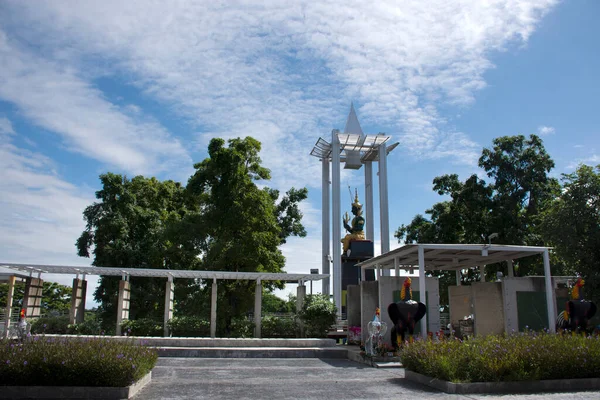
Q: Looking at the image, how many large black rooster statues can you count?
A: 2